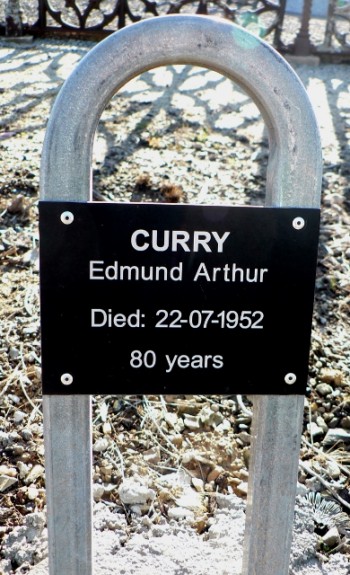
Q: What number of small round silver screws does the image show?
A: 4